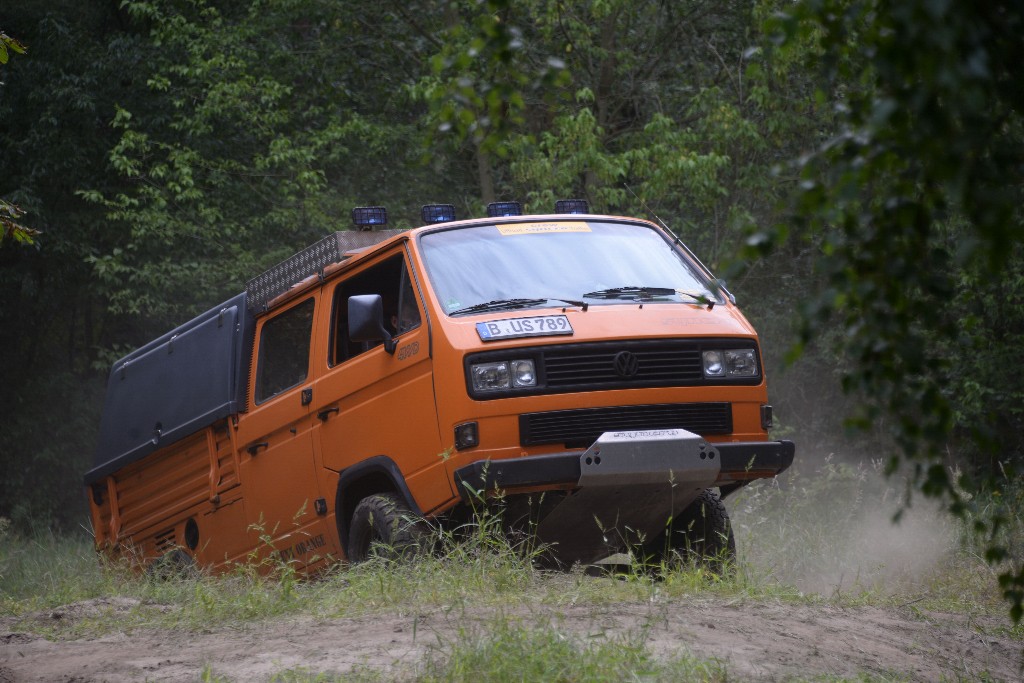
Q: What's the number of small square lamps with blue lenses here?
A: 4